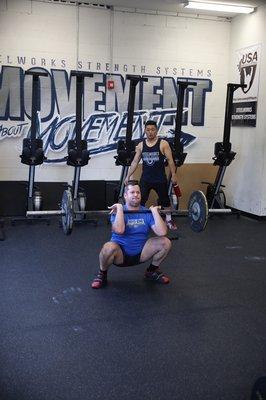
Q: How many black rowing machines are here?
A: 5